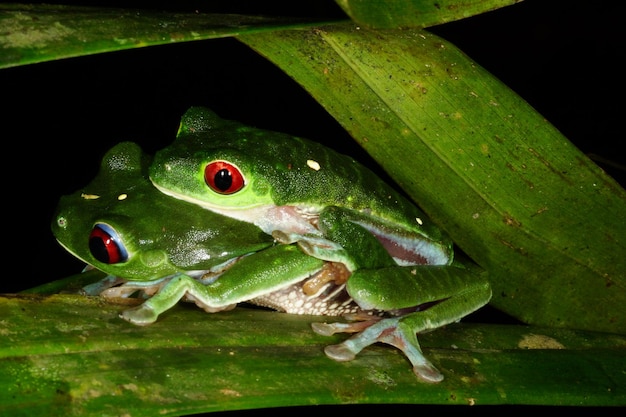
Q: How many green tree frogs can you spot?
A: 2